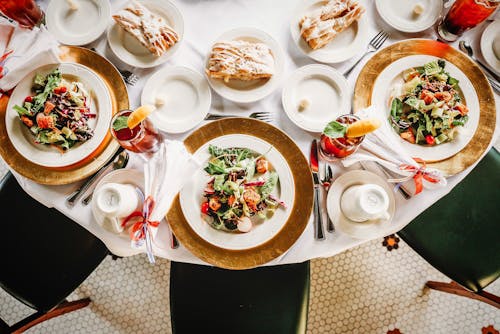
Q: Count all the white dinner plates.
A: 3